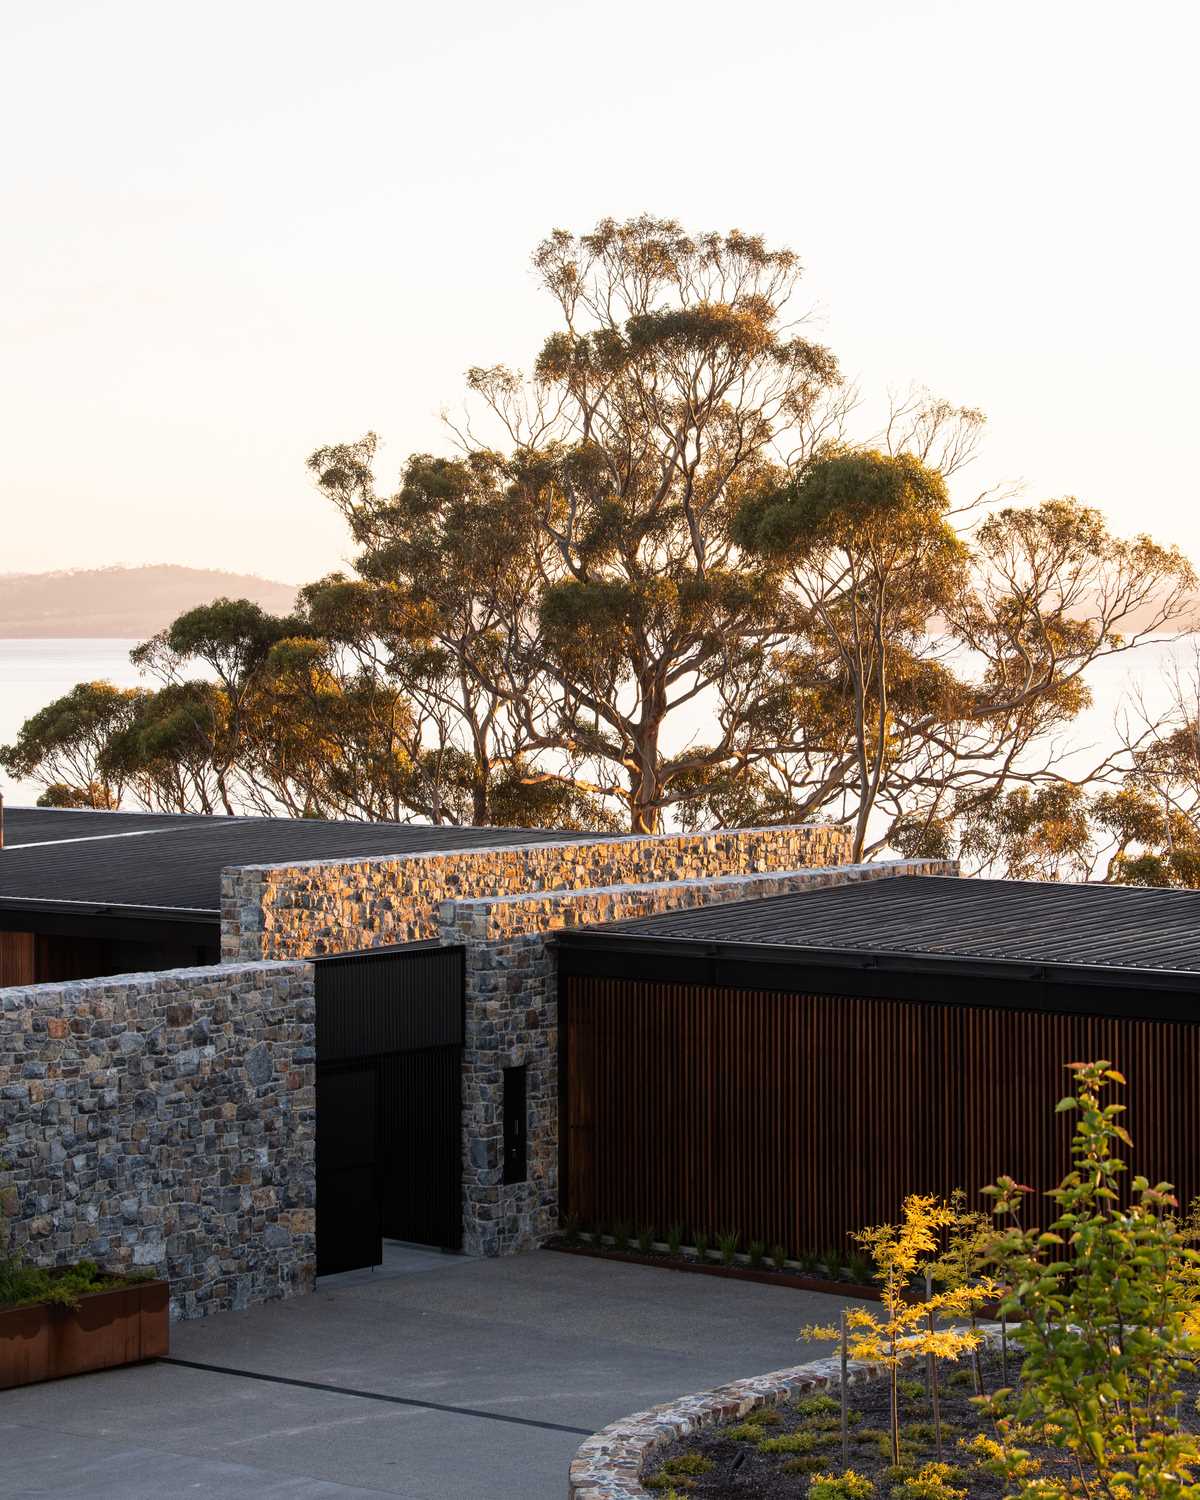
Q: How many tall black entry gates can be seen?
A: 1